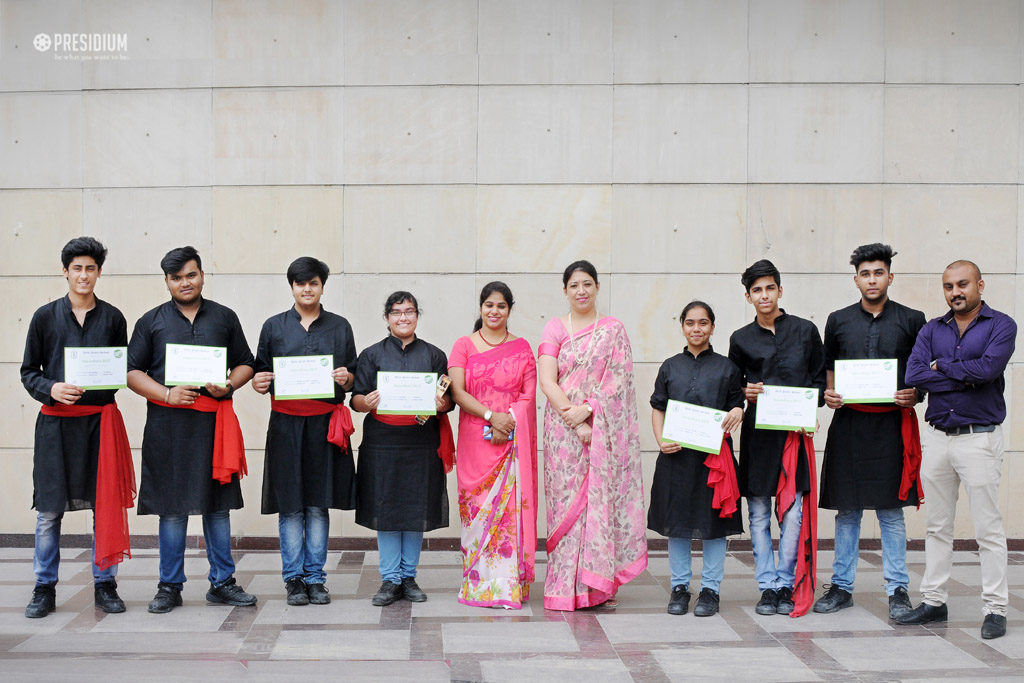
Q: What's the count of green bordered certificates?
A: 7